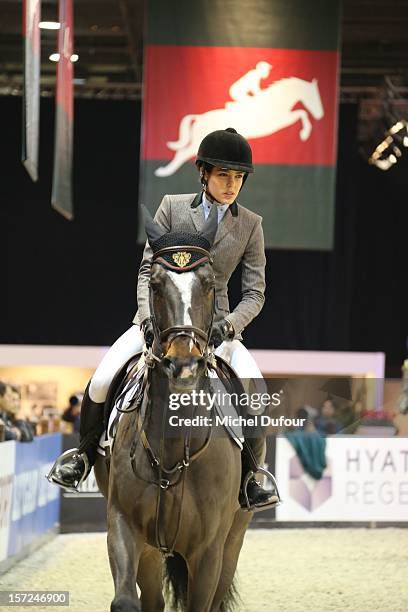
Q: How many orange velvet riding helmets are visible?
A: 0